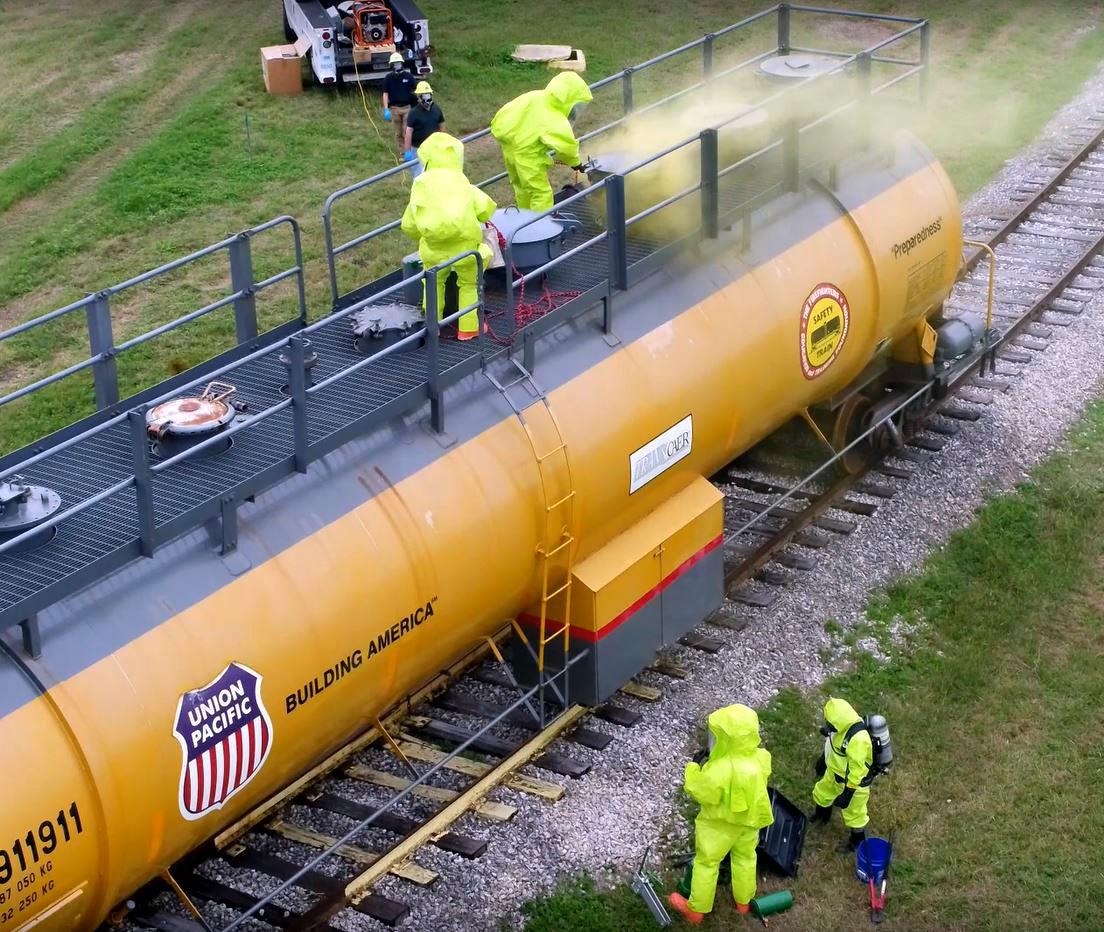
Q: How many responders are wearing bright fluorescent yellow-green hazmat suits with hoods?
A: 4